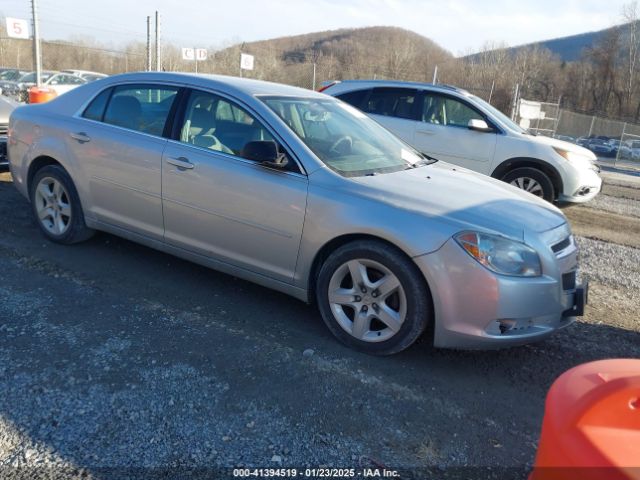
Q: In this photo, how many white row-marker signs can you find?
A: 4